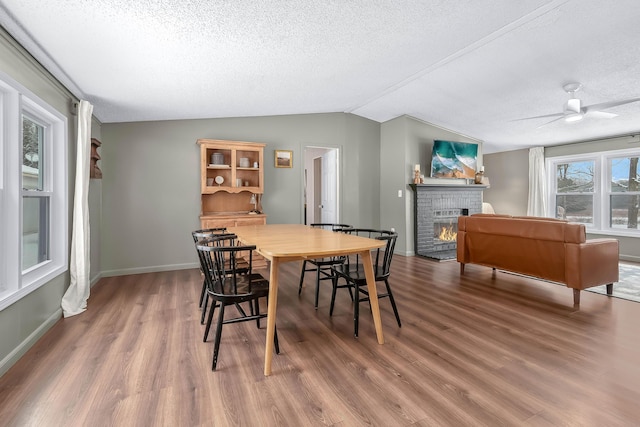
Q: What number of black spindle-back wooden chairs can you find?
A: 4